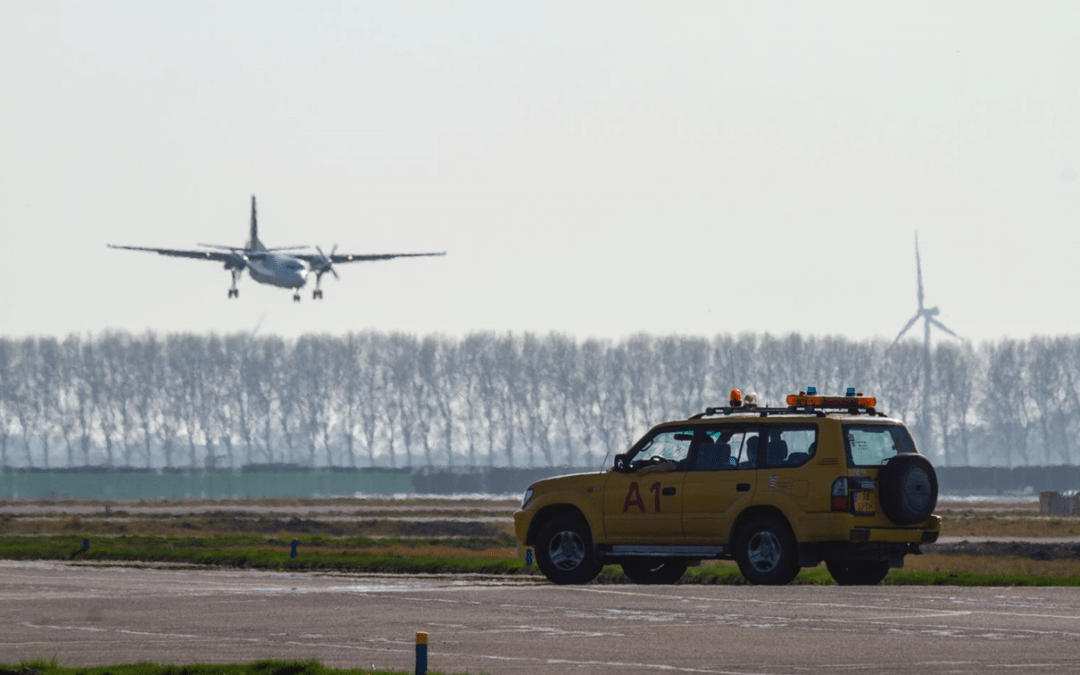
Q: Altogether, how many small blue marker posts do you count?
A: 4